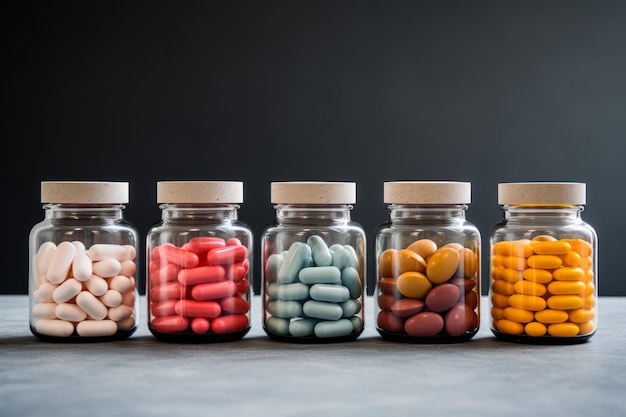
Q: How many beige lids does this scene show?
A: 5